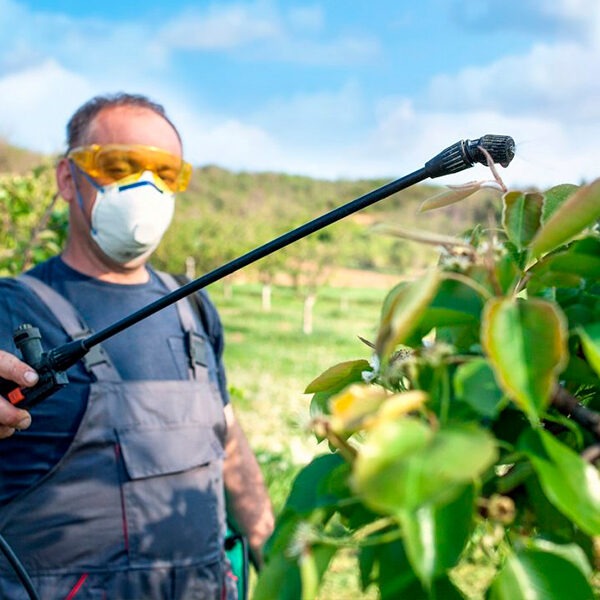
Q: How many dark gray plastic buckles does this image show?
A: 2